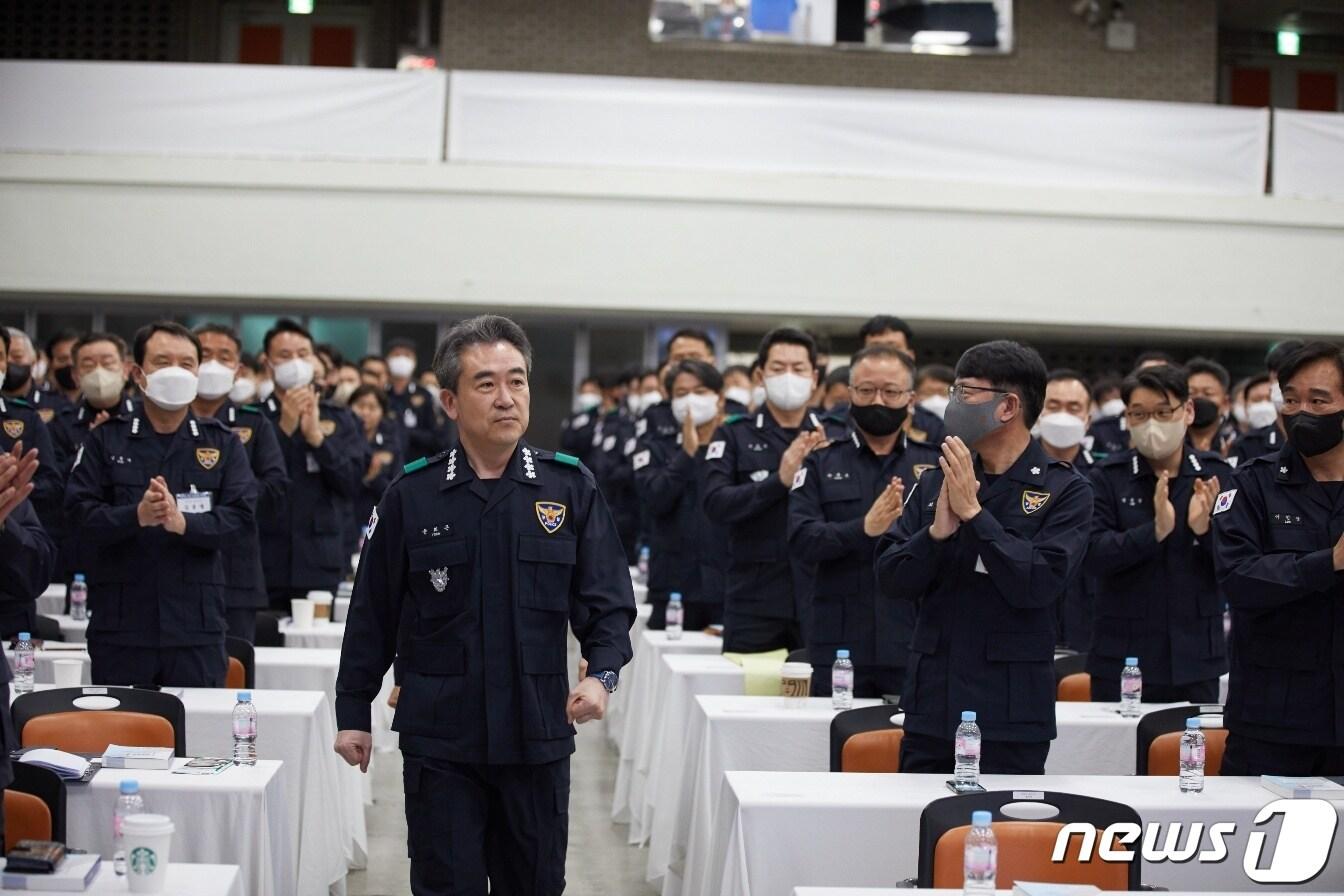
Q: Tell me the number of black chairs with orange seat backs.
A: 7